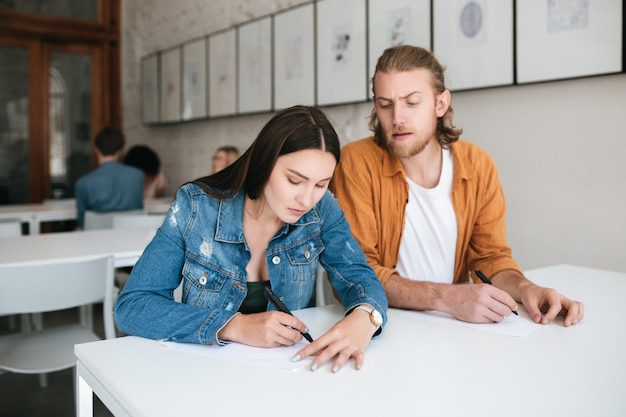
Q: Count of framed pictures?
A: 10